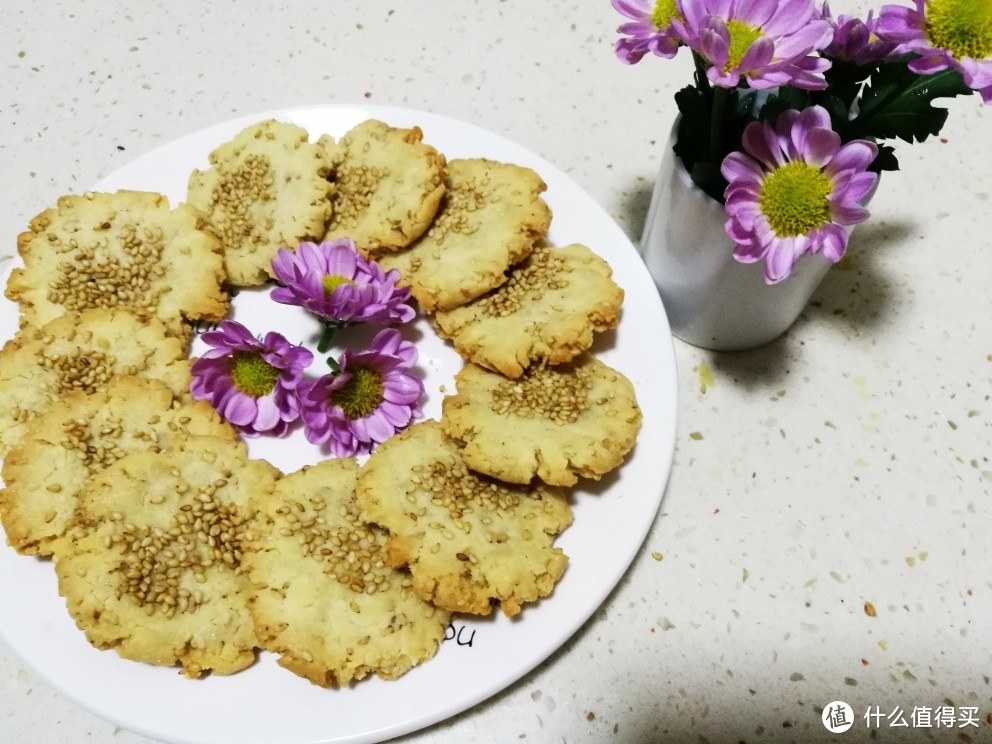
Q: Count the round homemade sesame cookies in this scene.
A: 11